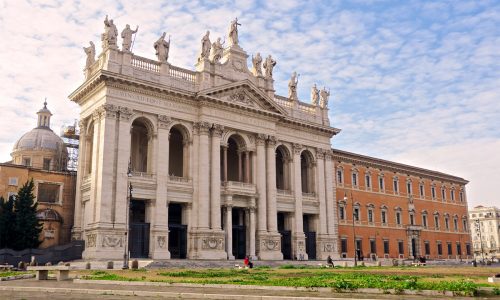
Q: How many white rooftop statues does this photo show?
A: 12